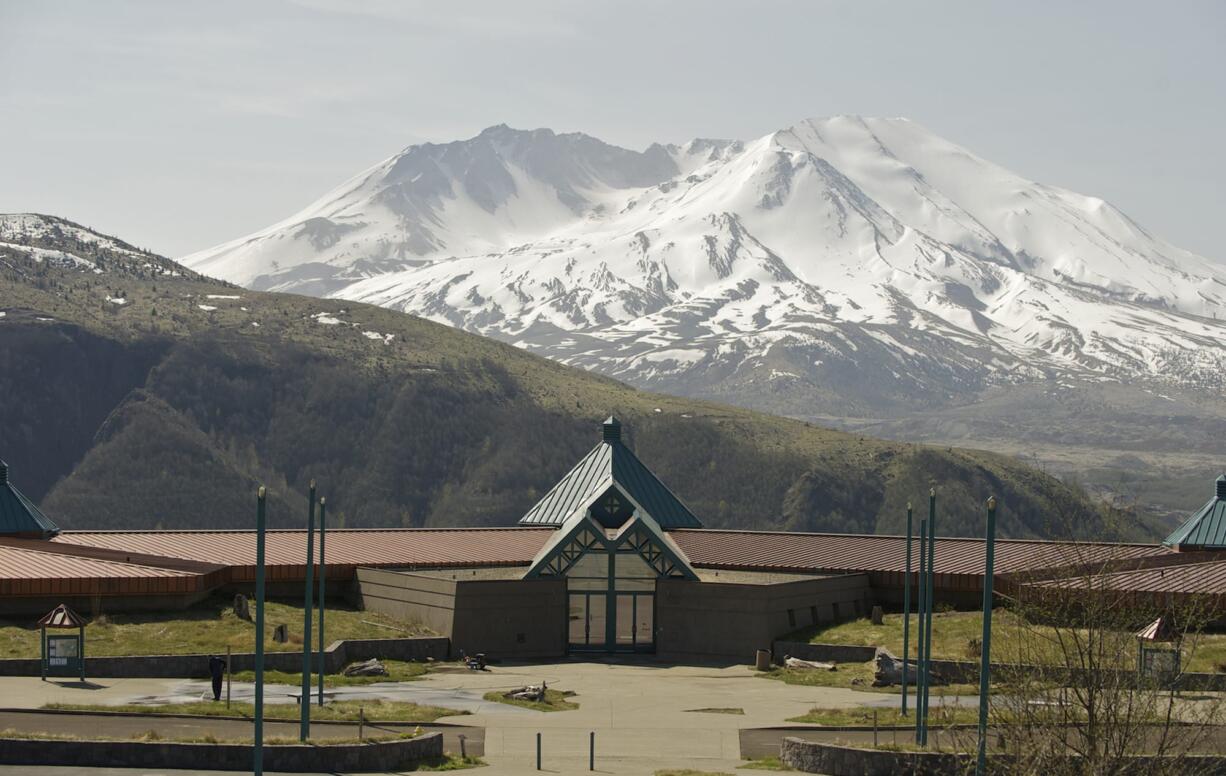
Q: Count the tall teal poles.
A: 7